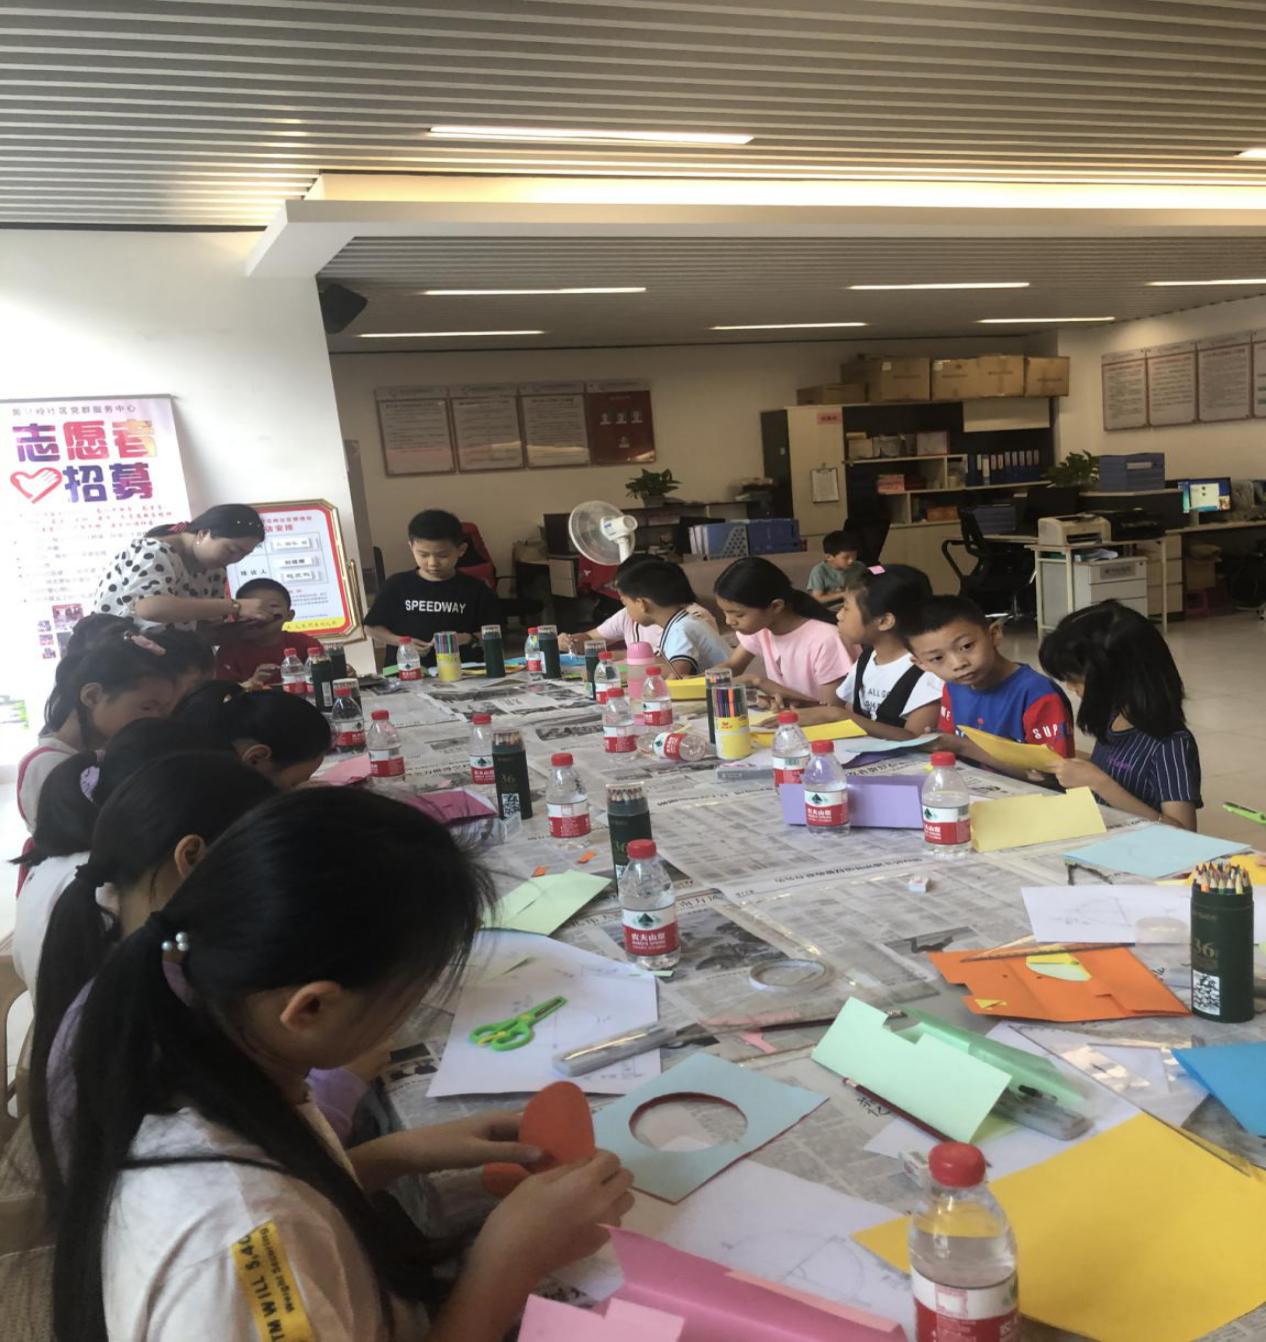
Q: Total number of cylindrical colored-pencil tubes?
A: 12